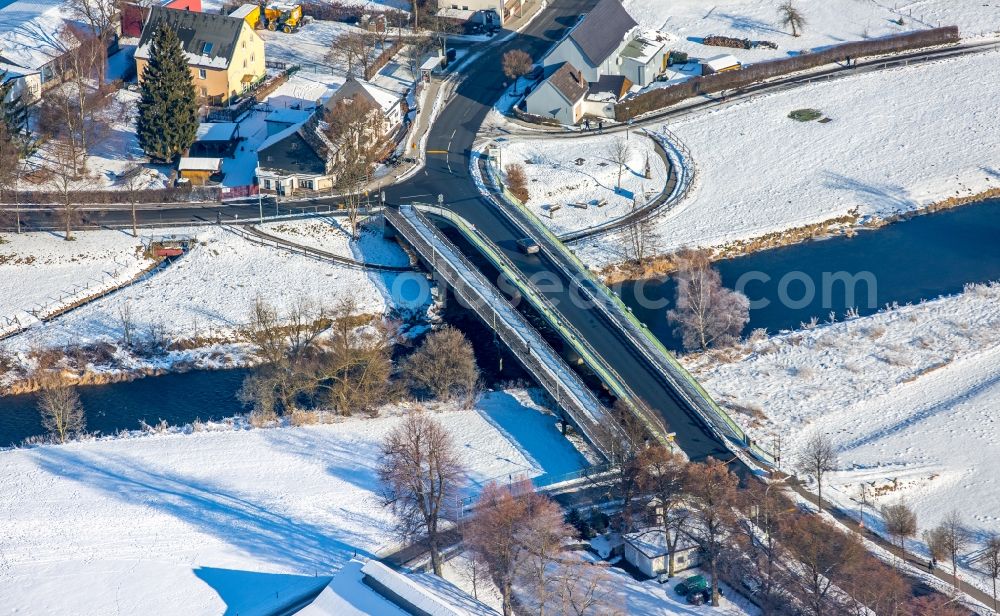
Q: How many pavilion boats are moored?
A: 0